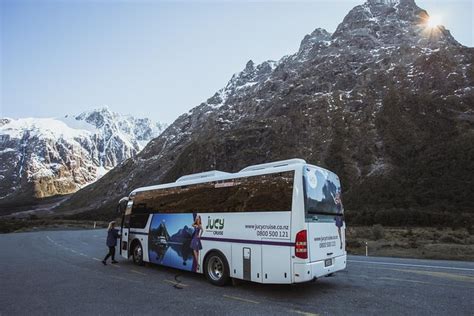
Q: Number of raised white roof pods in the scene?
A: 2